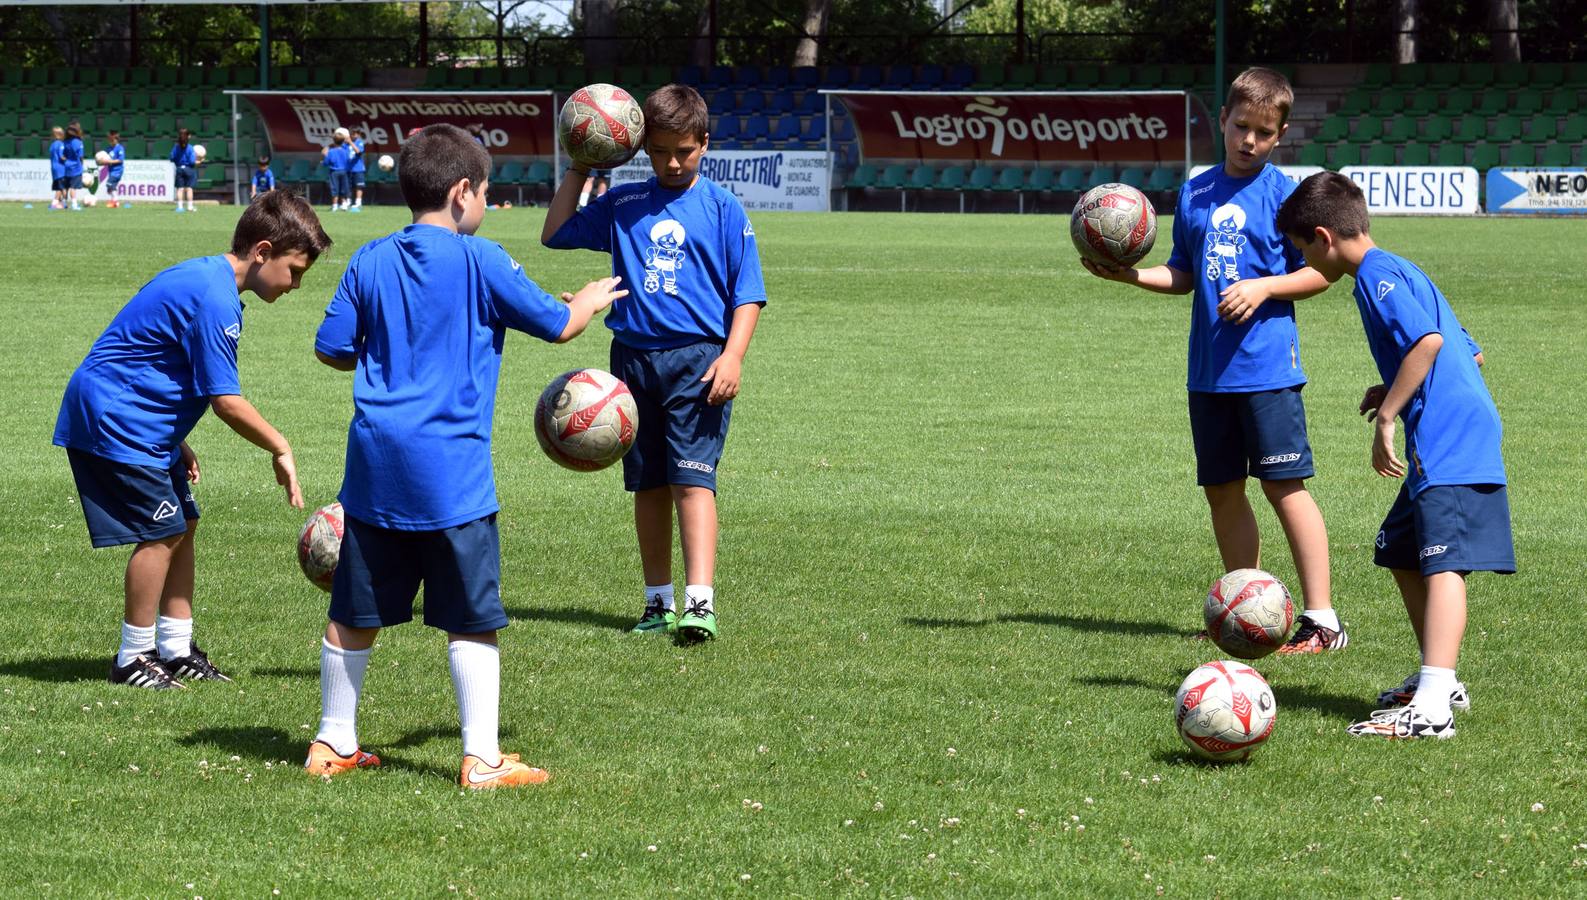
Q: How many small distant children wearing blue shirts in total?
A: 7